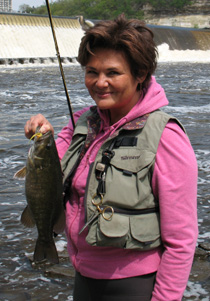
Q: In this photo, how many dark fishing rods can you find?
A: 1